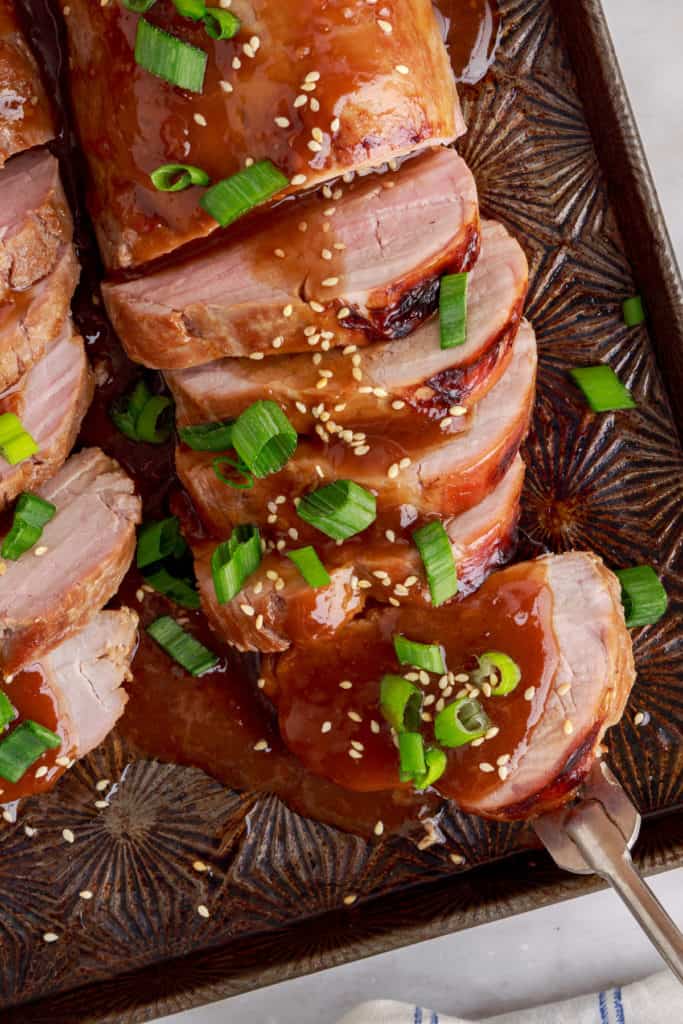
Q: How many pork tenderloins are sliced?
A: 2